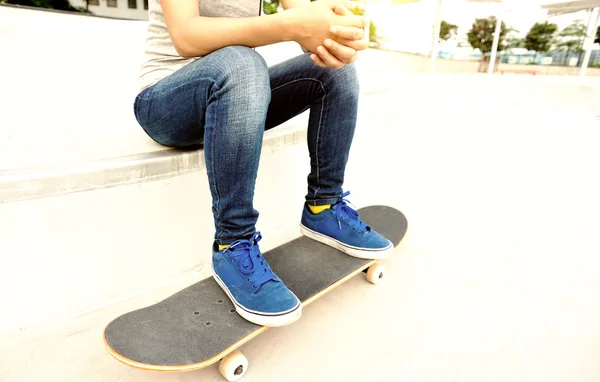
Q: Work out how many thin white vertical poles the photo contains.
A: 3